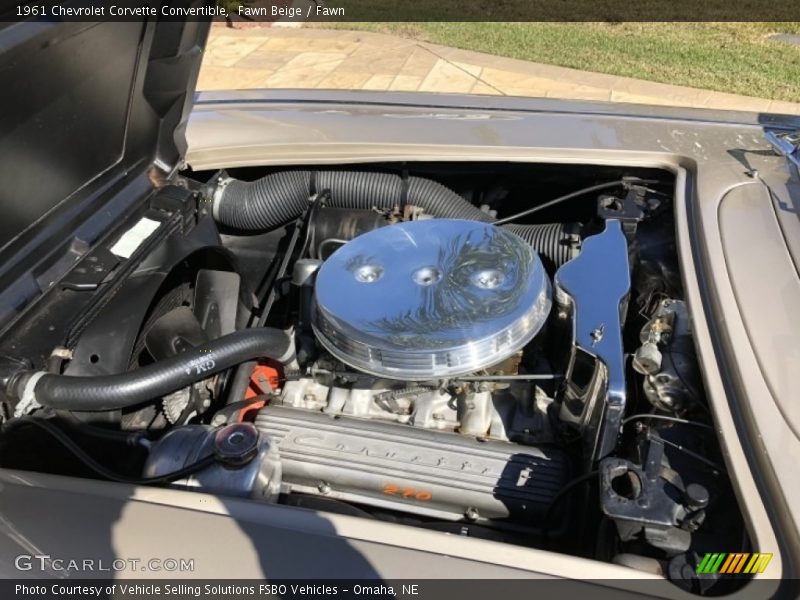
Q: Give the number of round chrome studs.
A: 3